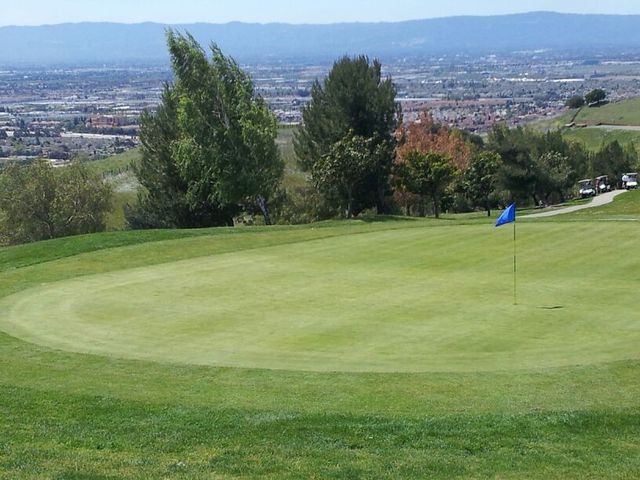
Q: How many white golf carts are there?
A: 3